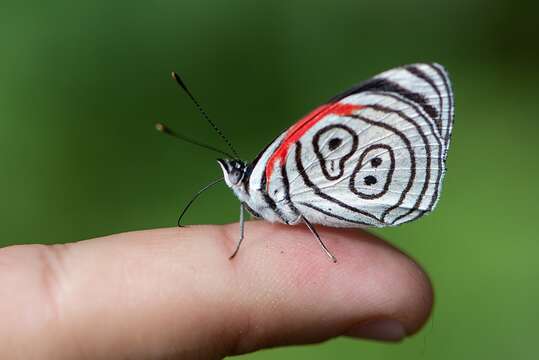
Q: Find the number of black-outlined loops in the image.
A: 2